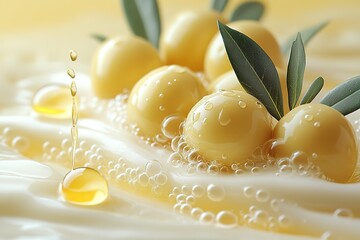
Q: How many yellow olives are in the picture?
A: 7